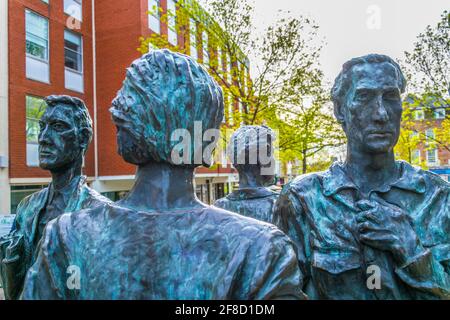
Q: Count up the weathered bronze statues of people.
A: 4